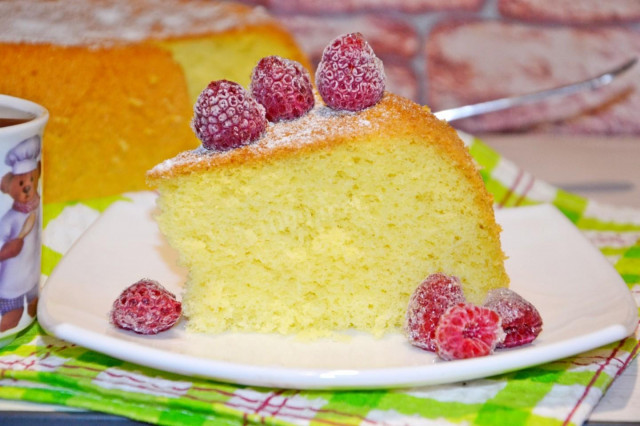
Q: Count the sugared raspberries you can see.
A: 7